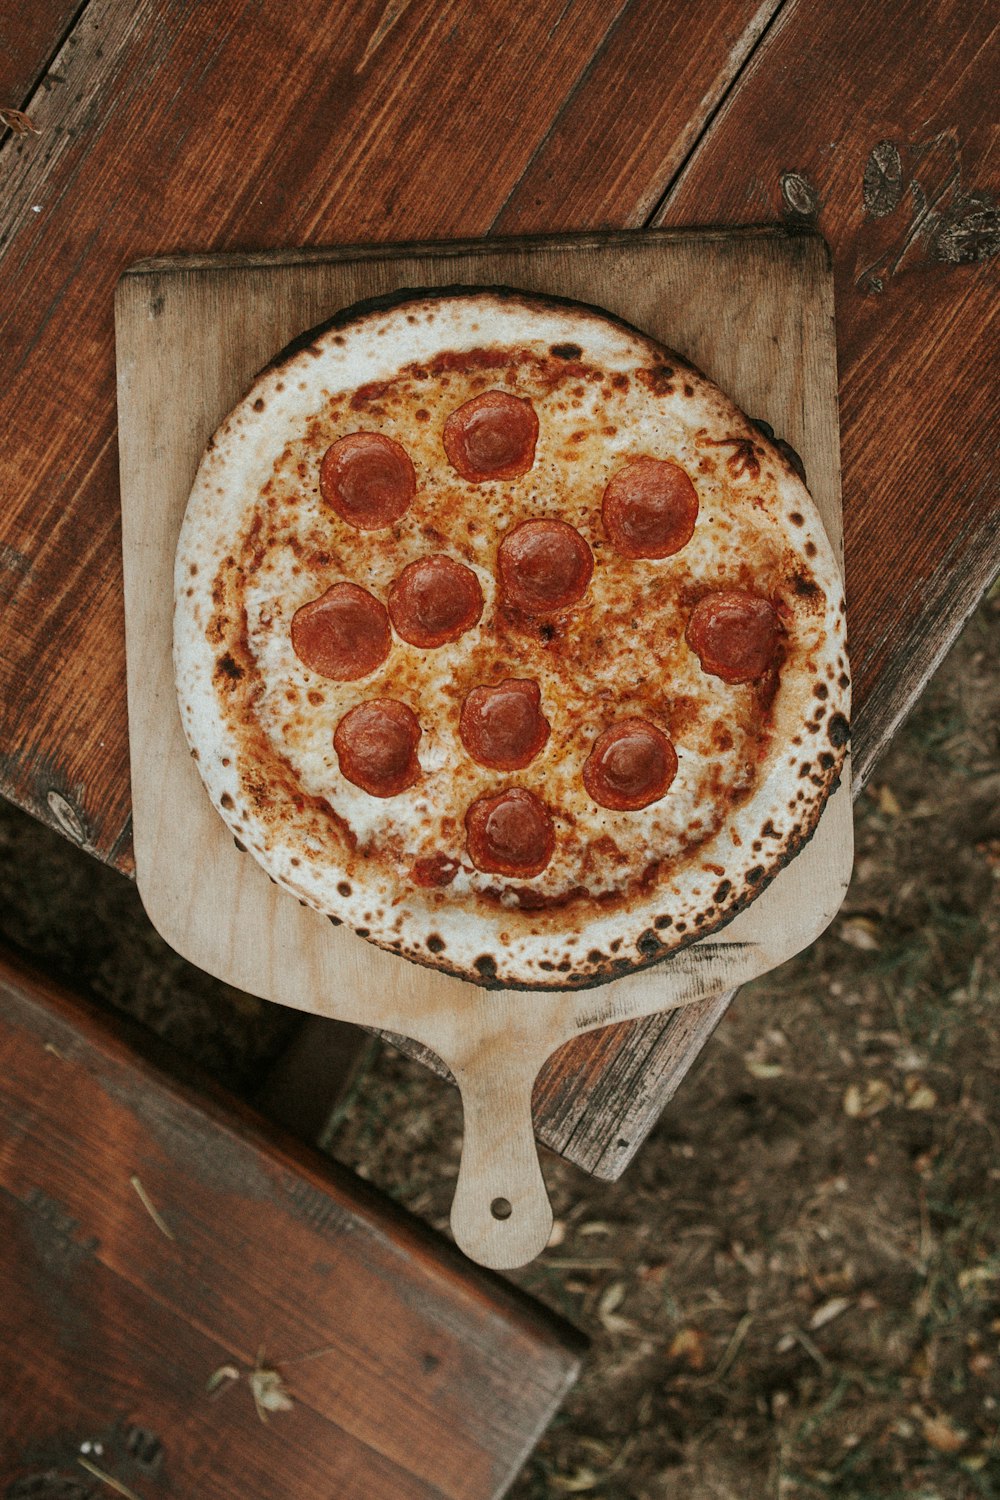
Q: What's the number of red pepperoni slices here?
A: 11